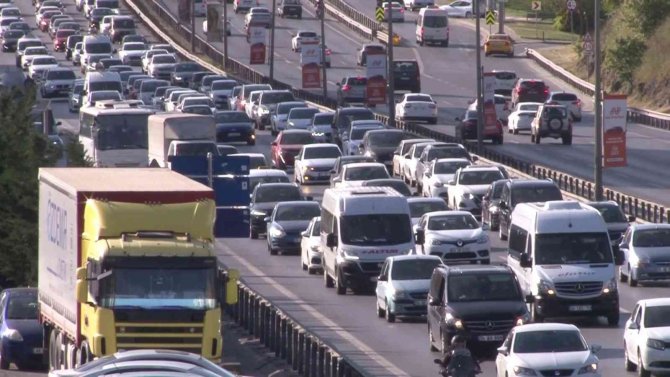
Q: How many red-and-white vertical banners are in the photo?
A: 5